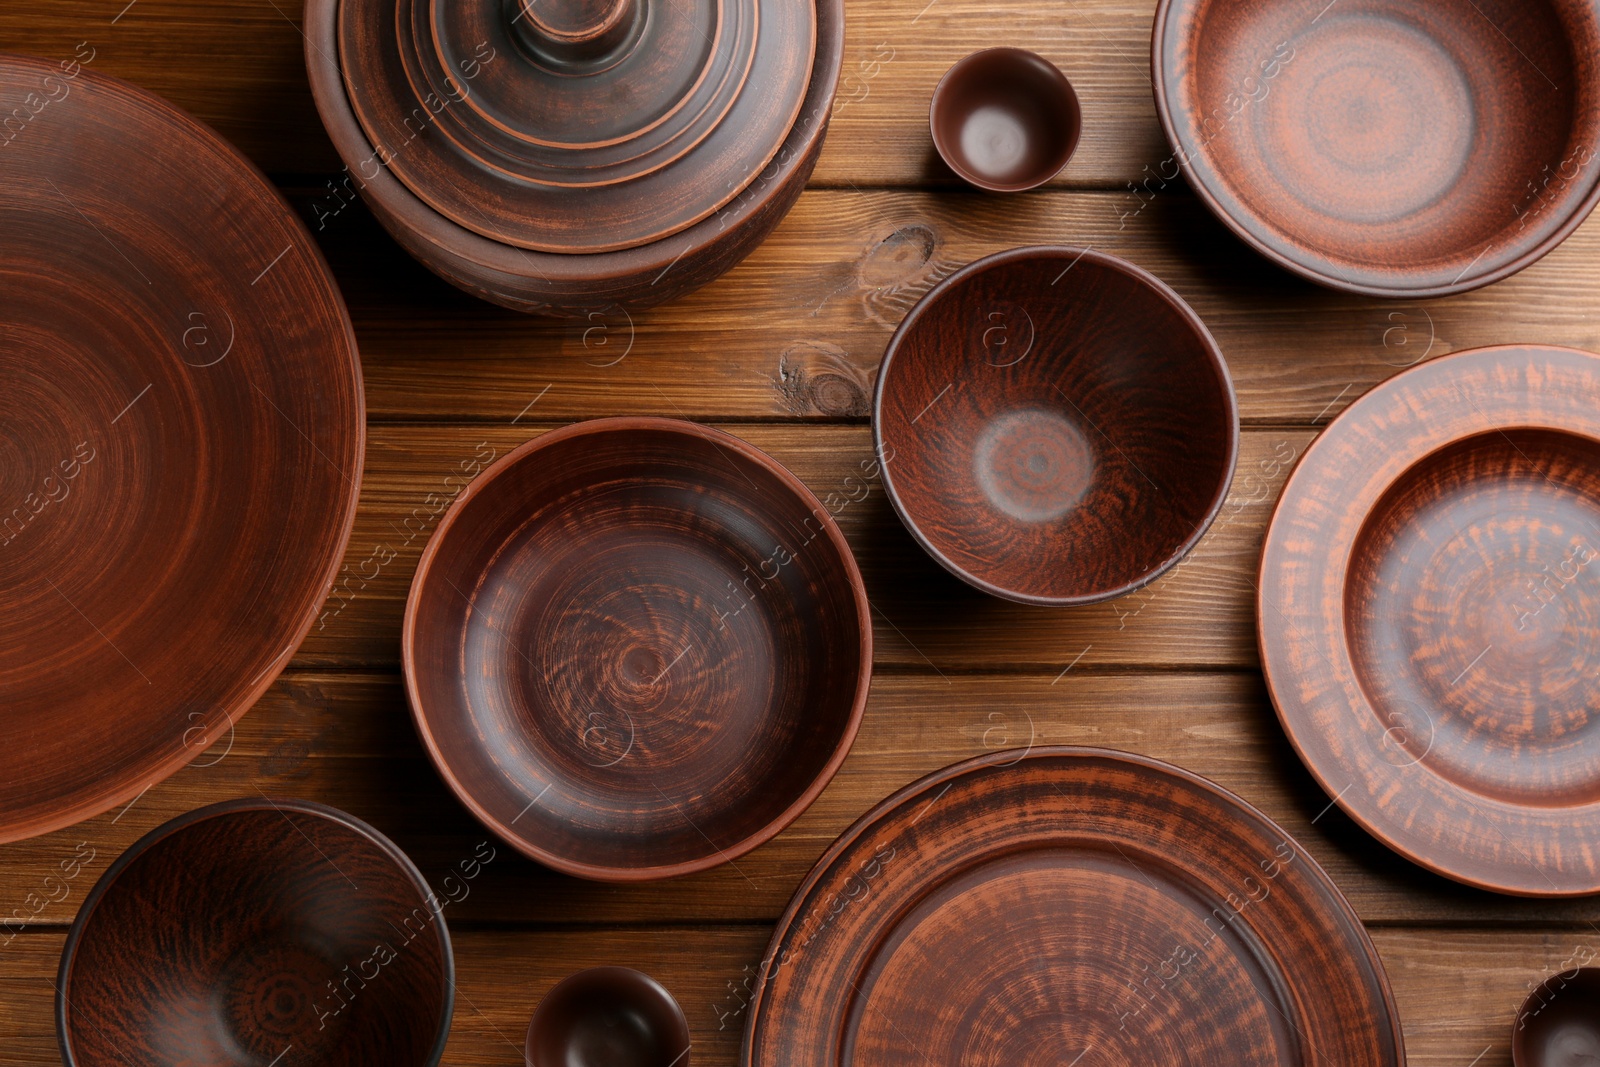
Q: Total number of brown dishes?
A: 11